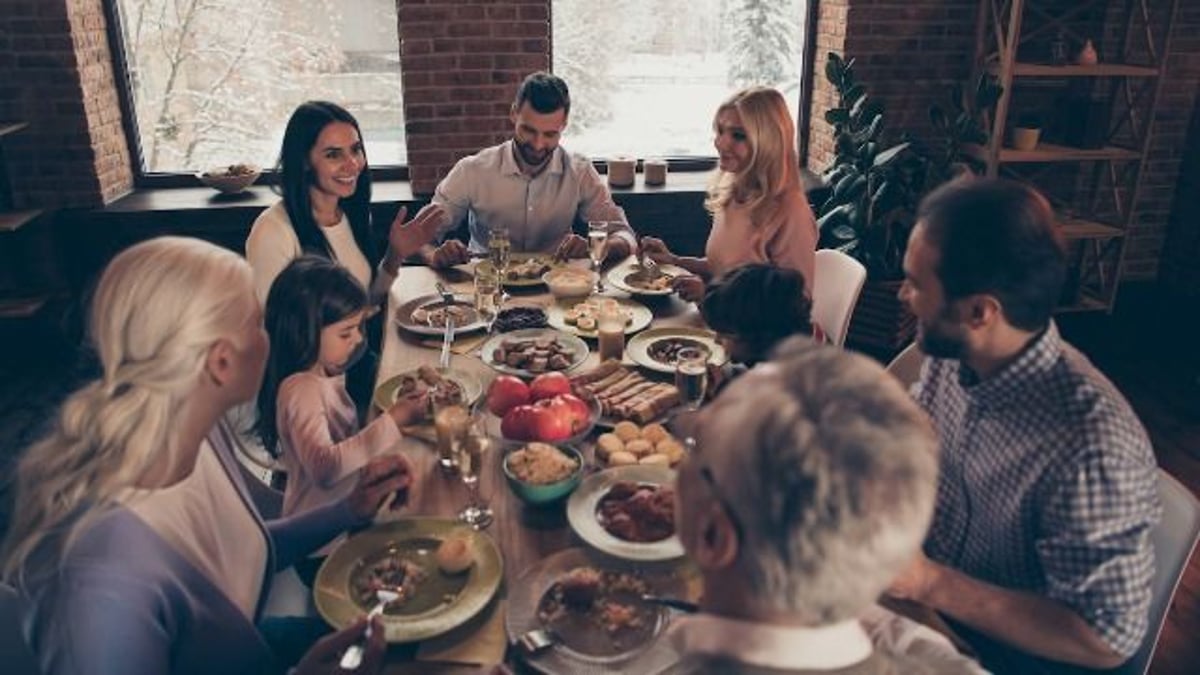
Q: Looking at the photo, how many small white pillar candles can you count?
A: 2